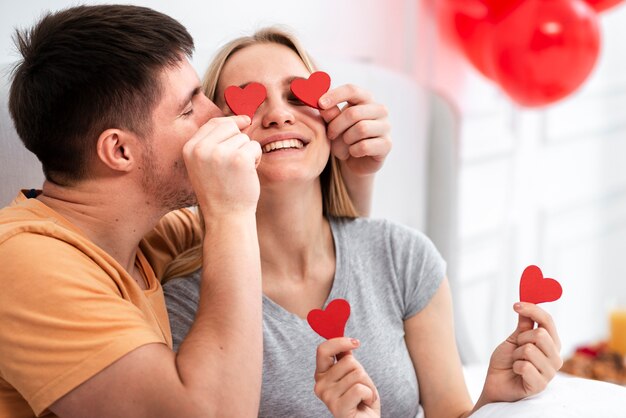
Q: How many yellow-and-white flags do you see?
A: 0